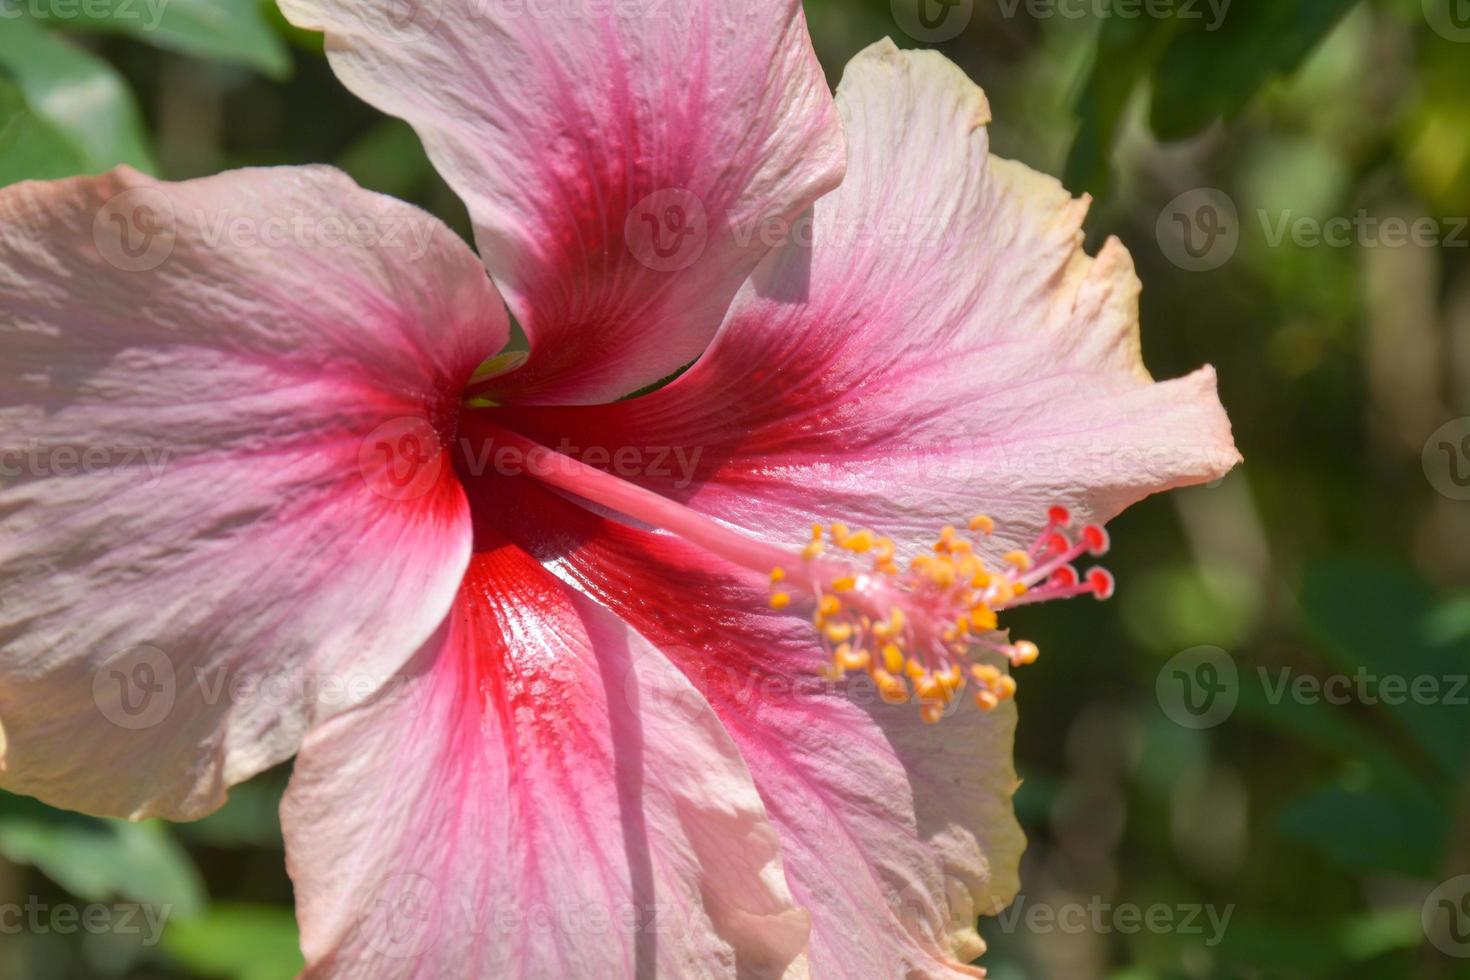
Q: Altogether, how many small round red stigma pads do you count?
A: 5